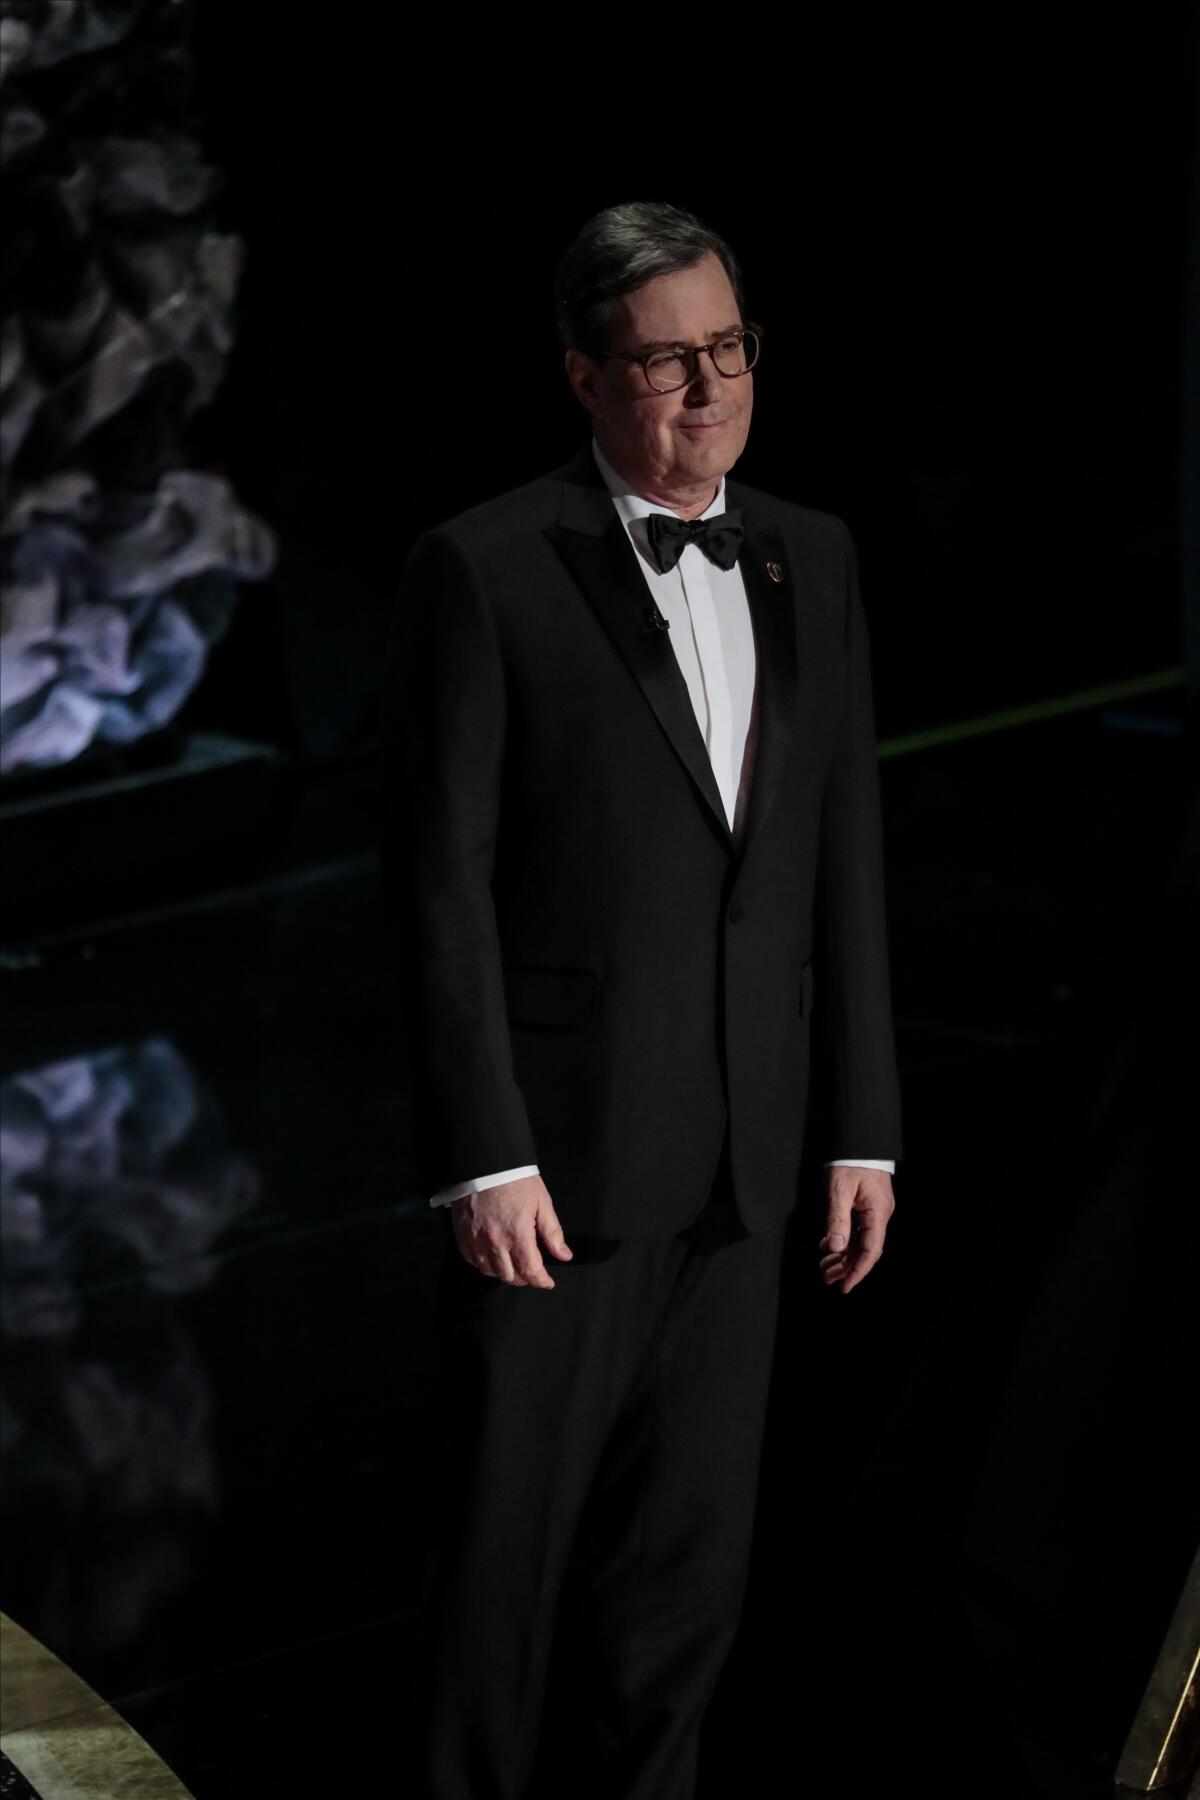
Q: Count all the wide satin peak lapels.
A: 2